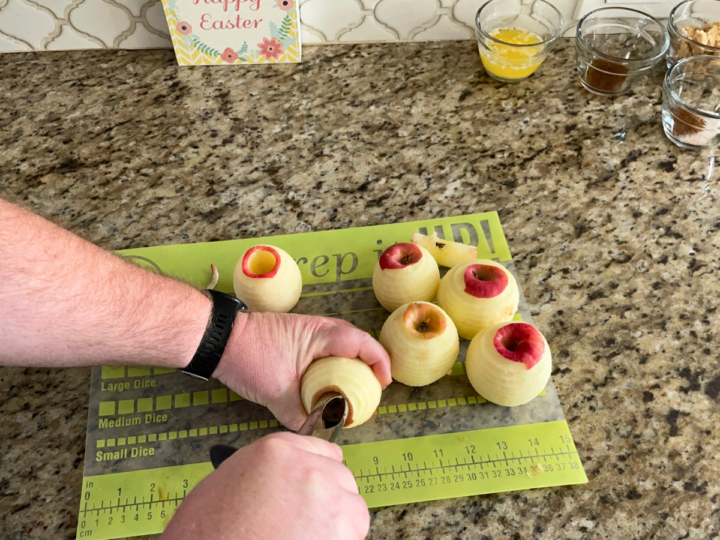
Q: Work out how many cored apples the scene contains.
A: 1